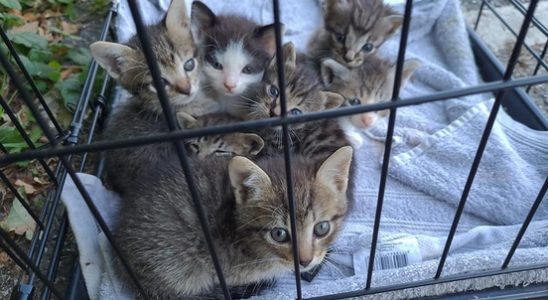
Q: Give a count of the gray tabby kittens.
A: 6